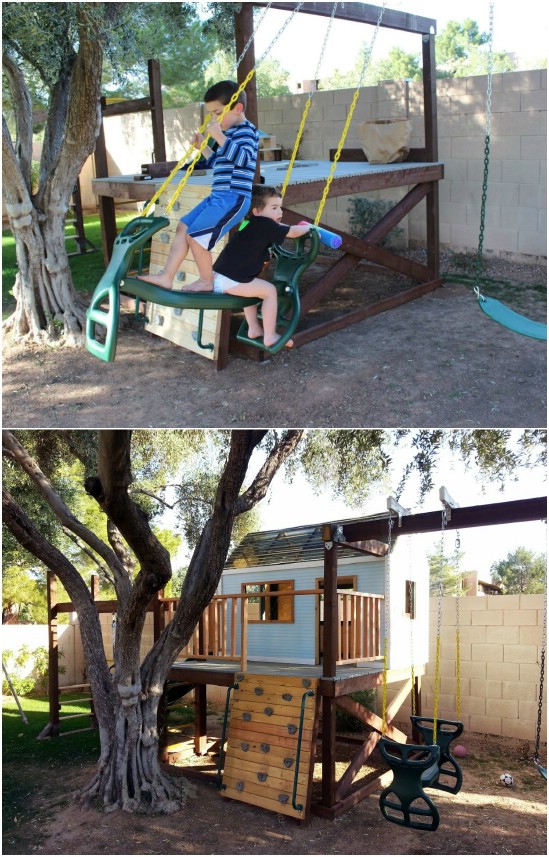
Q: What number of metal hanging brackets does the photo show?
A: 2